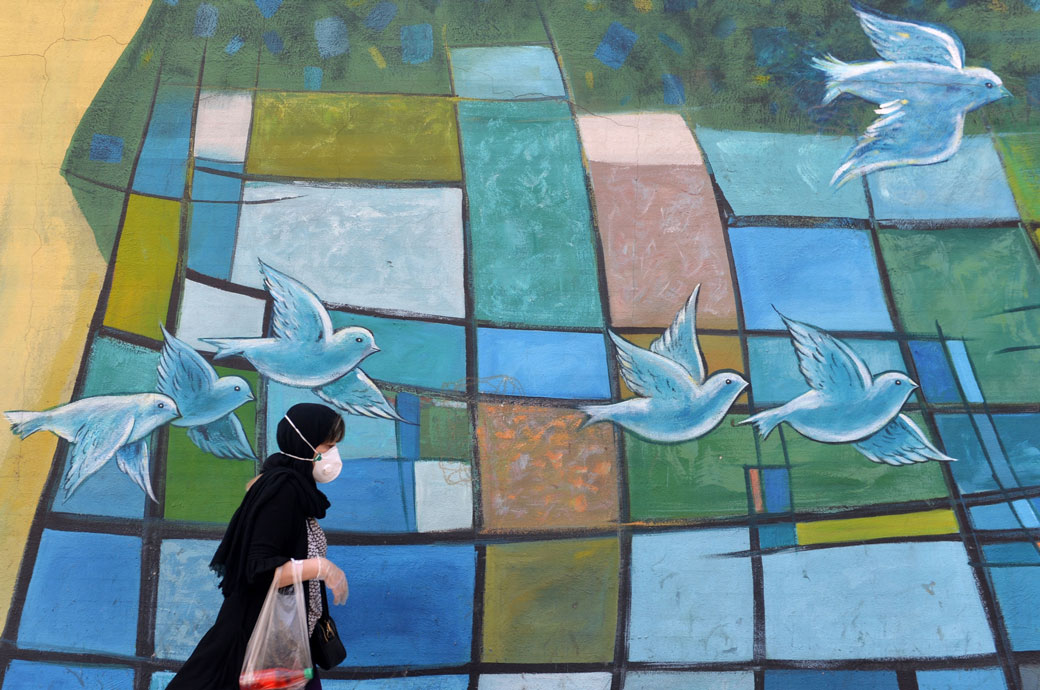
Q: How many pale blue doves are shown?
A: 6